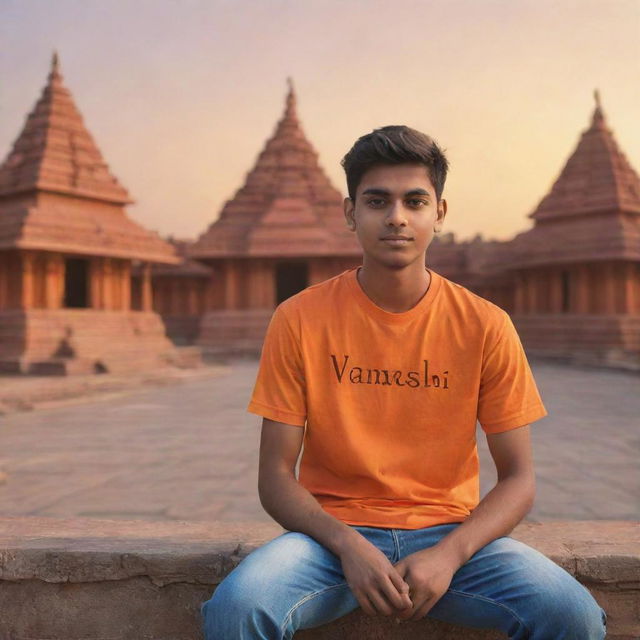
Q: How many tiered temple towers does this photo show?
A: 3